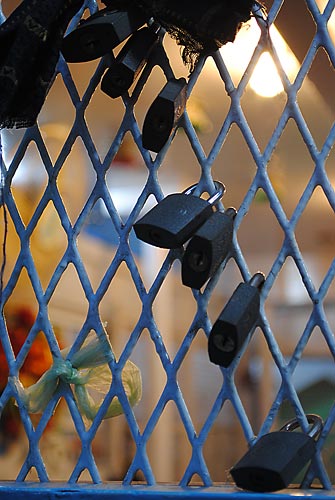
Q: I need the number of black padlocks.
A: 7